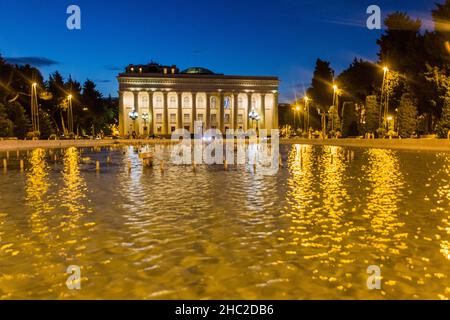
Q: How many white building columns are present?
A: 12